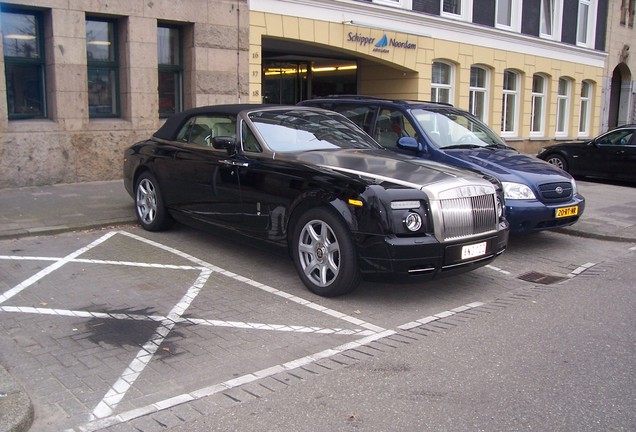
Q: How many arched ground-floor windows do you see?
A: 6